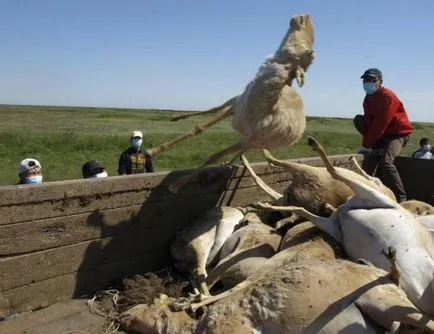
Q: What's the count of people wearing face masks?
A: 5